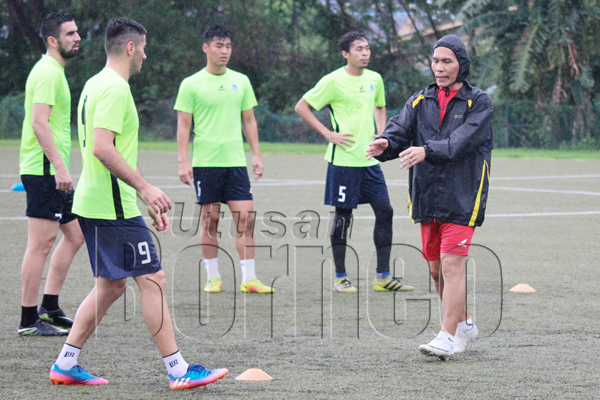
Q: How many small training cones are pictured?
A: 3